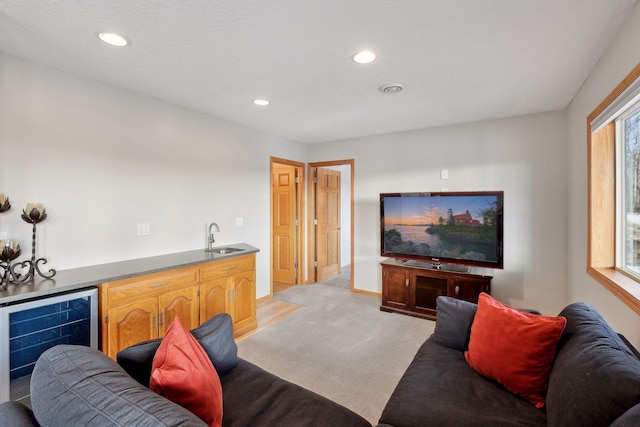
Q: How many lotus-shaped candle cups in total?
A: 3